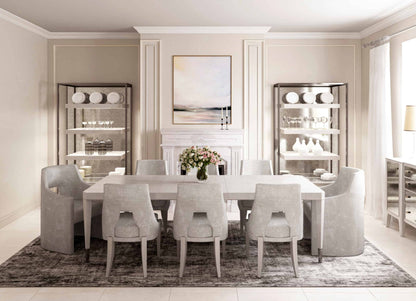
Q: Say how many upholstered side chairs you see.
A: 6